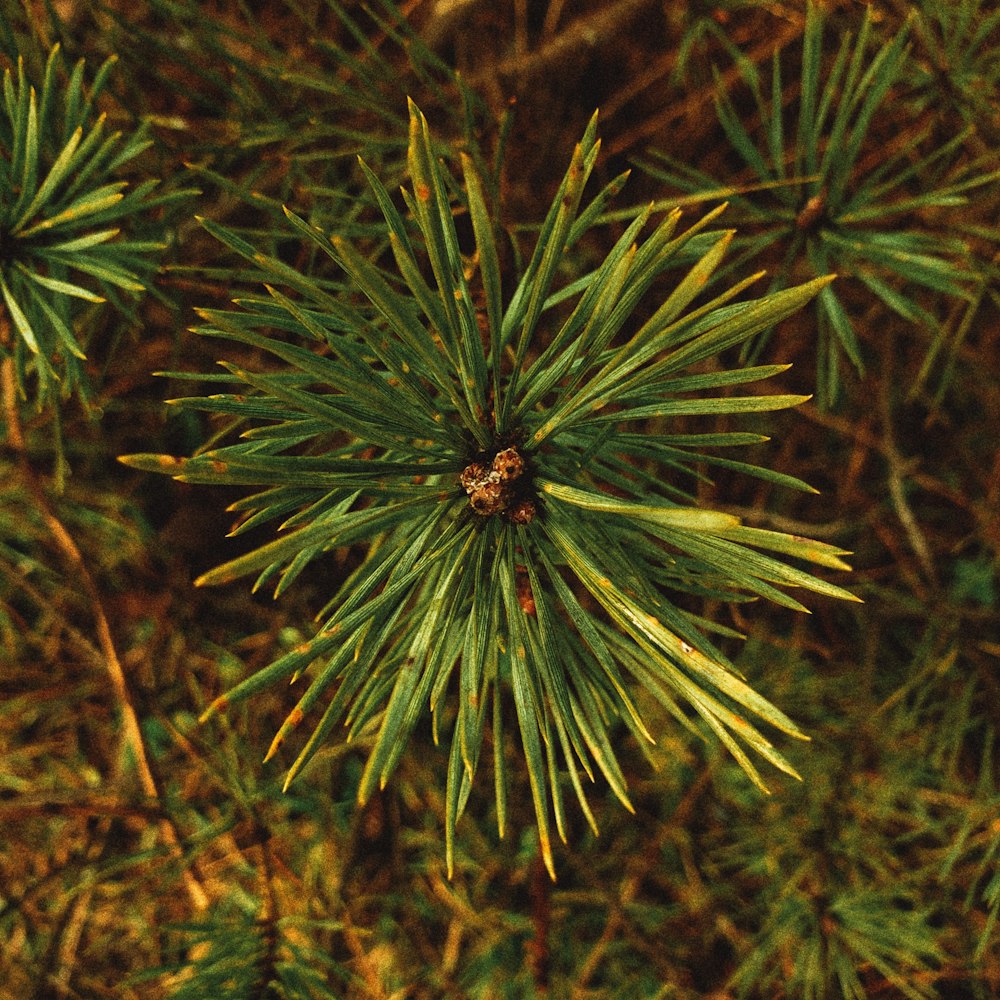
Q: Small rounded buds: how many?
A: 4